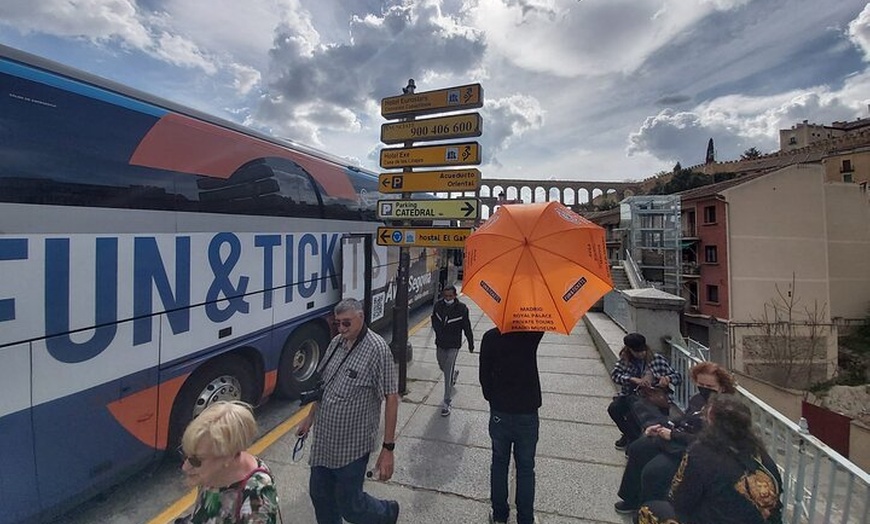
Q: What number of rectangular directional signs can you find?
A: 6